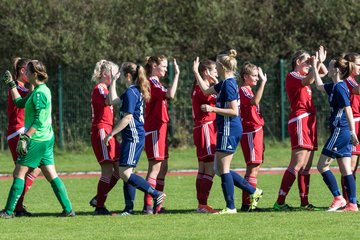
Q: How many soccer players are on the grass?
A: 11